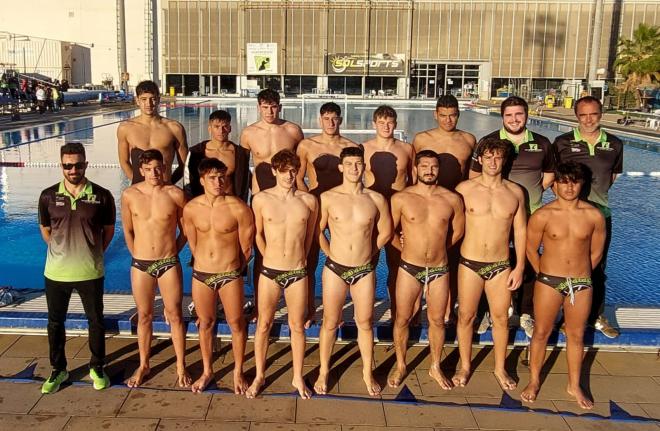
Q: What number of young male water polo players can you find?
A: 13